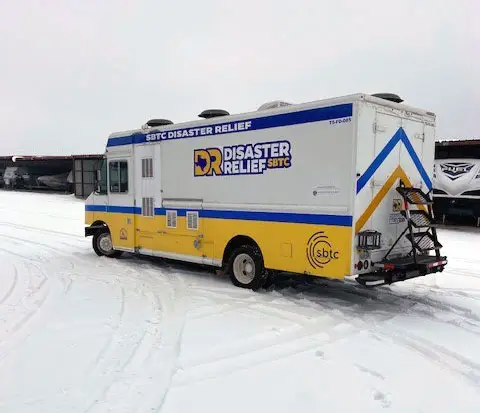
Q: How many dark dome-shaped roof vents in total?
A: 3